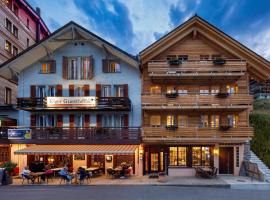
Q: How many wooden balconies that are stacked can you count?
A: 3